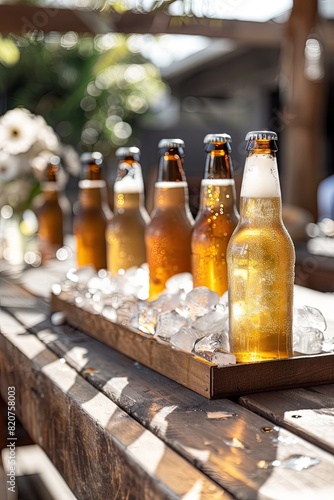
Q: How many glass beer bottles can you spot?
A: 6